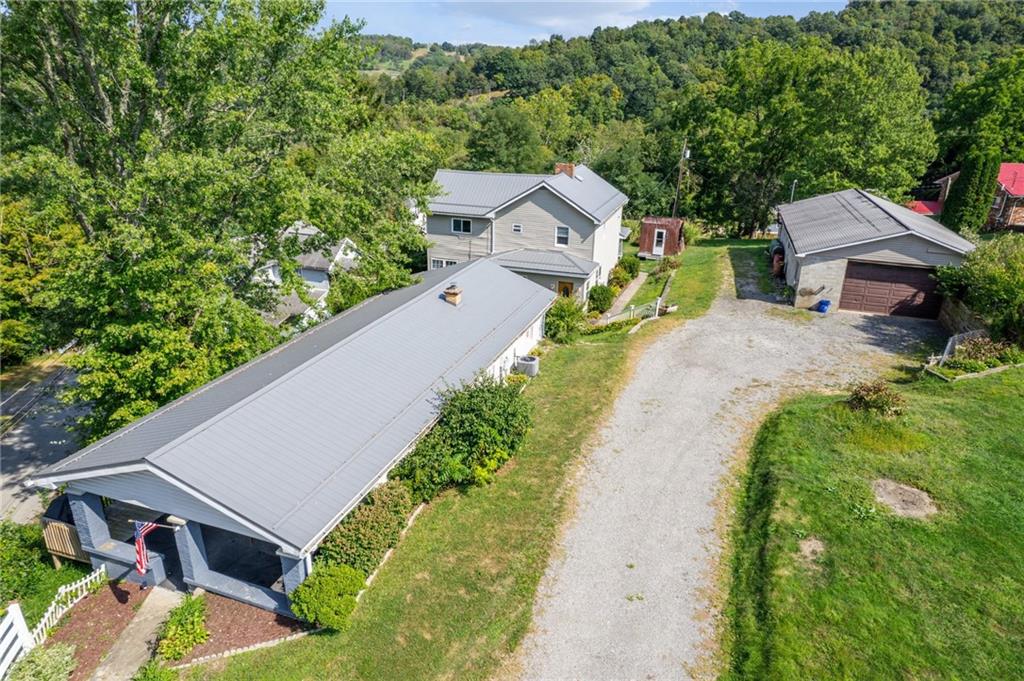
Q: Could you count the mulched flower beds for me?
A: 2